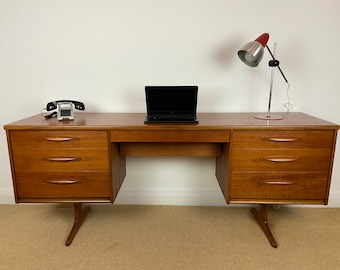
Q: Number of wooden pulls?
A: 6